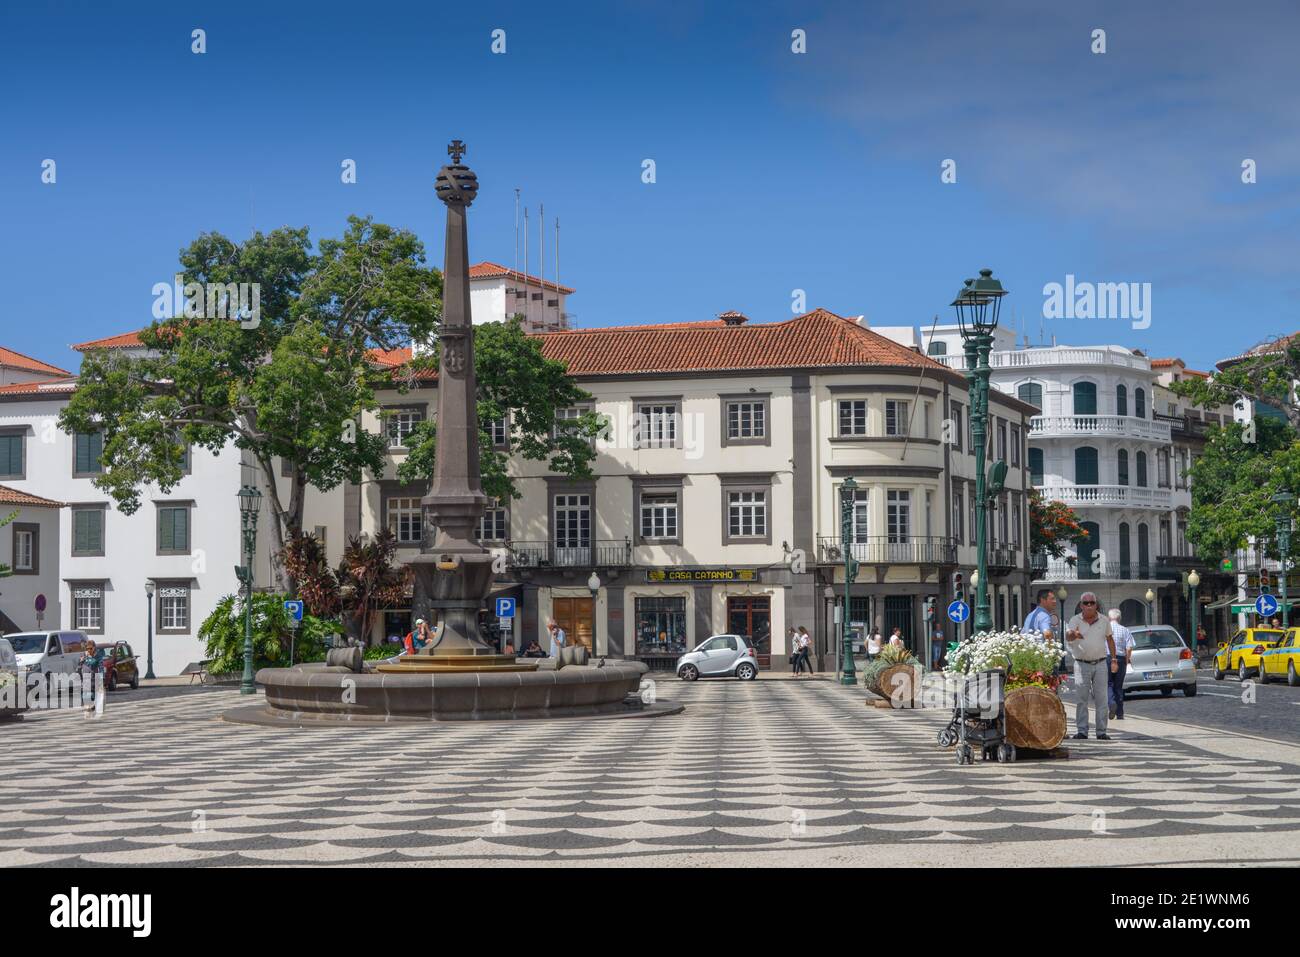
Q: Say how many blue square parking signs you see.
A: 2